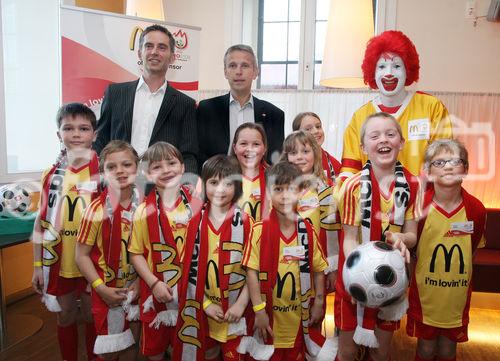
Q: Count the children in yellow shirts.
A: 10